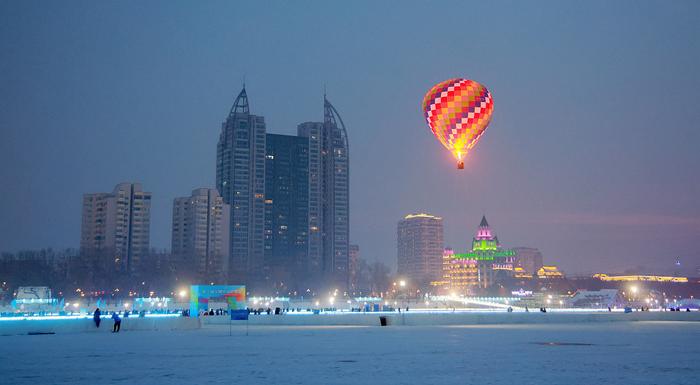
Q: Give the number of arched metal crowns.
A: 2